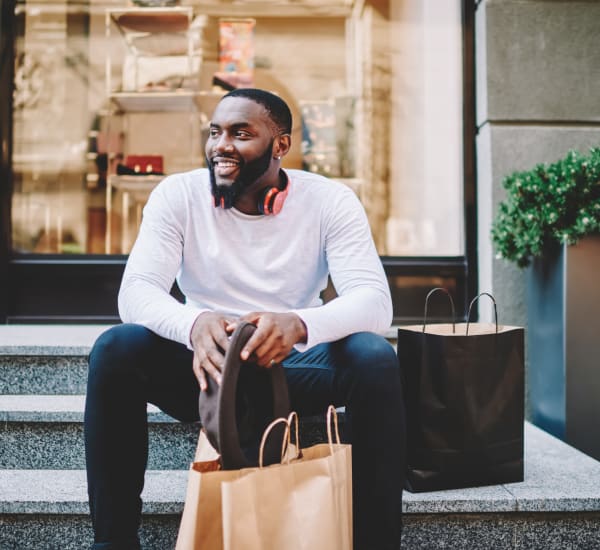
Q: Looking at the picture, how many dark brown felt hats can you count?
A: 1